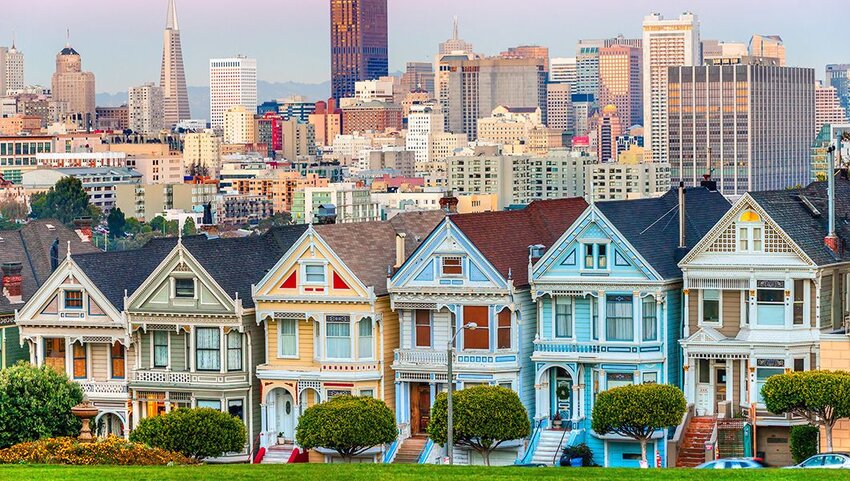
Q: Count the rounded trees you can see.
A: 5